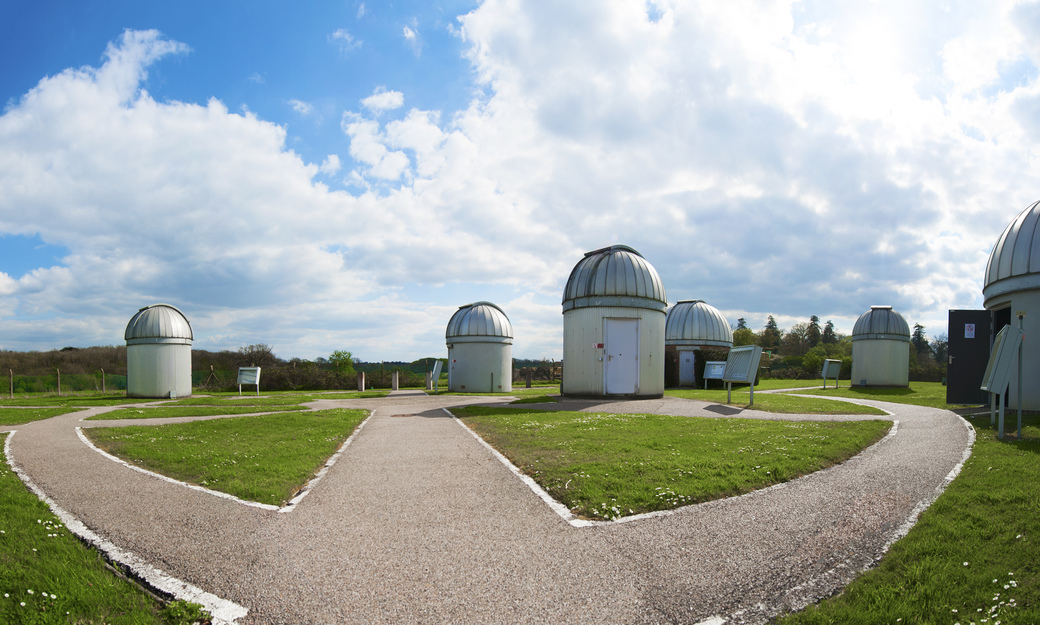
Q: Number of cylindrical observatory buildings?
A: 6